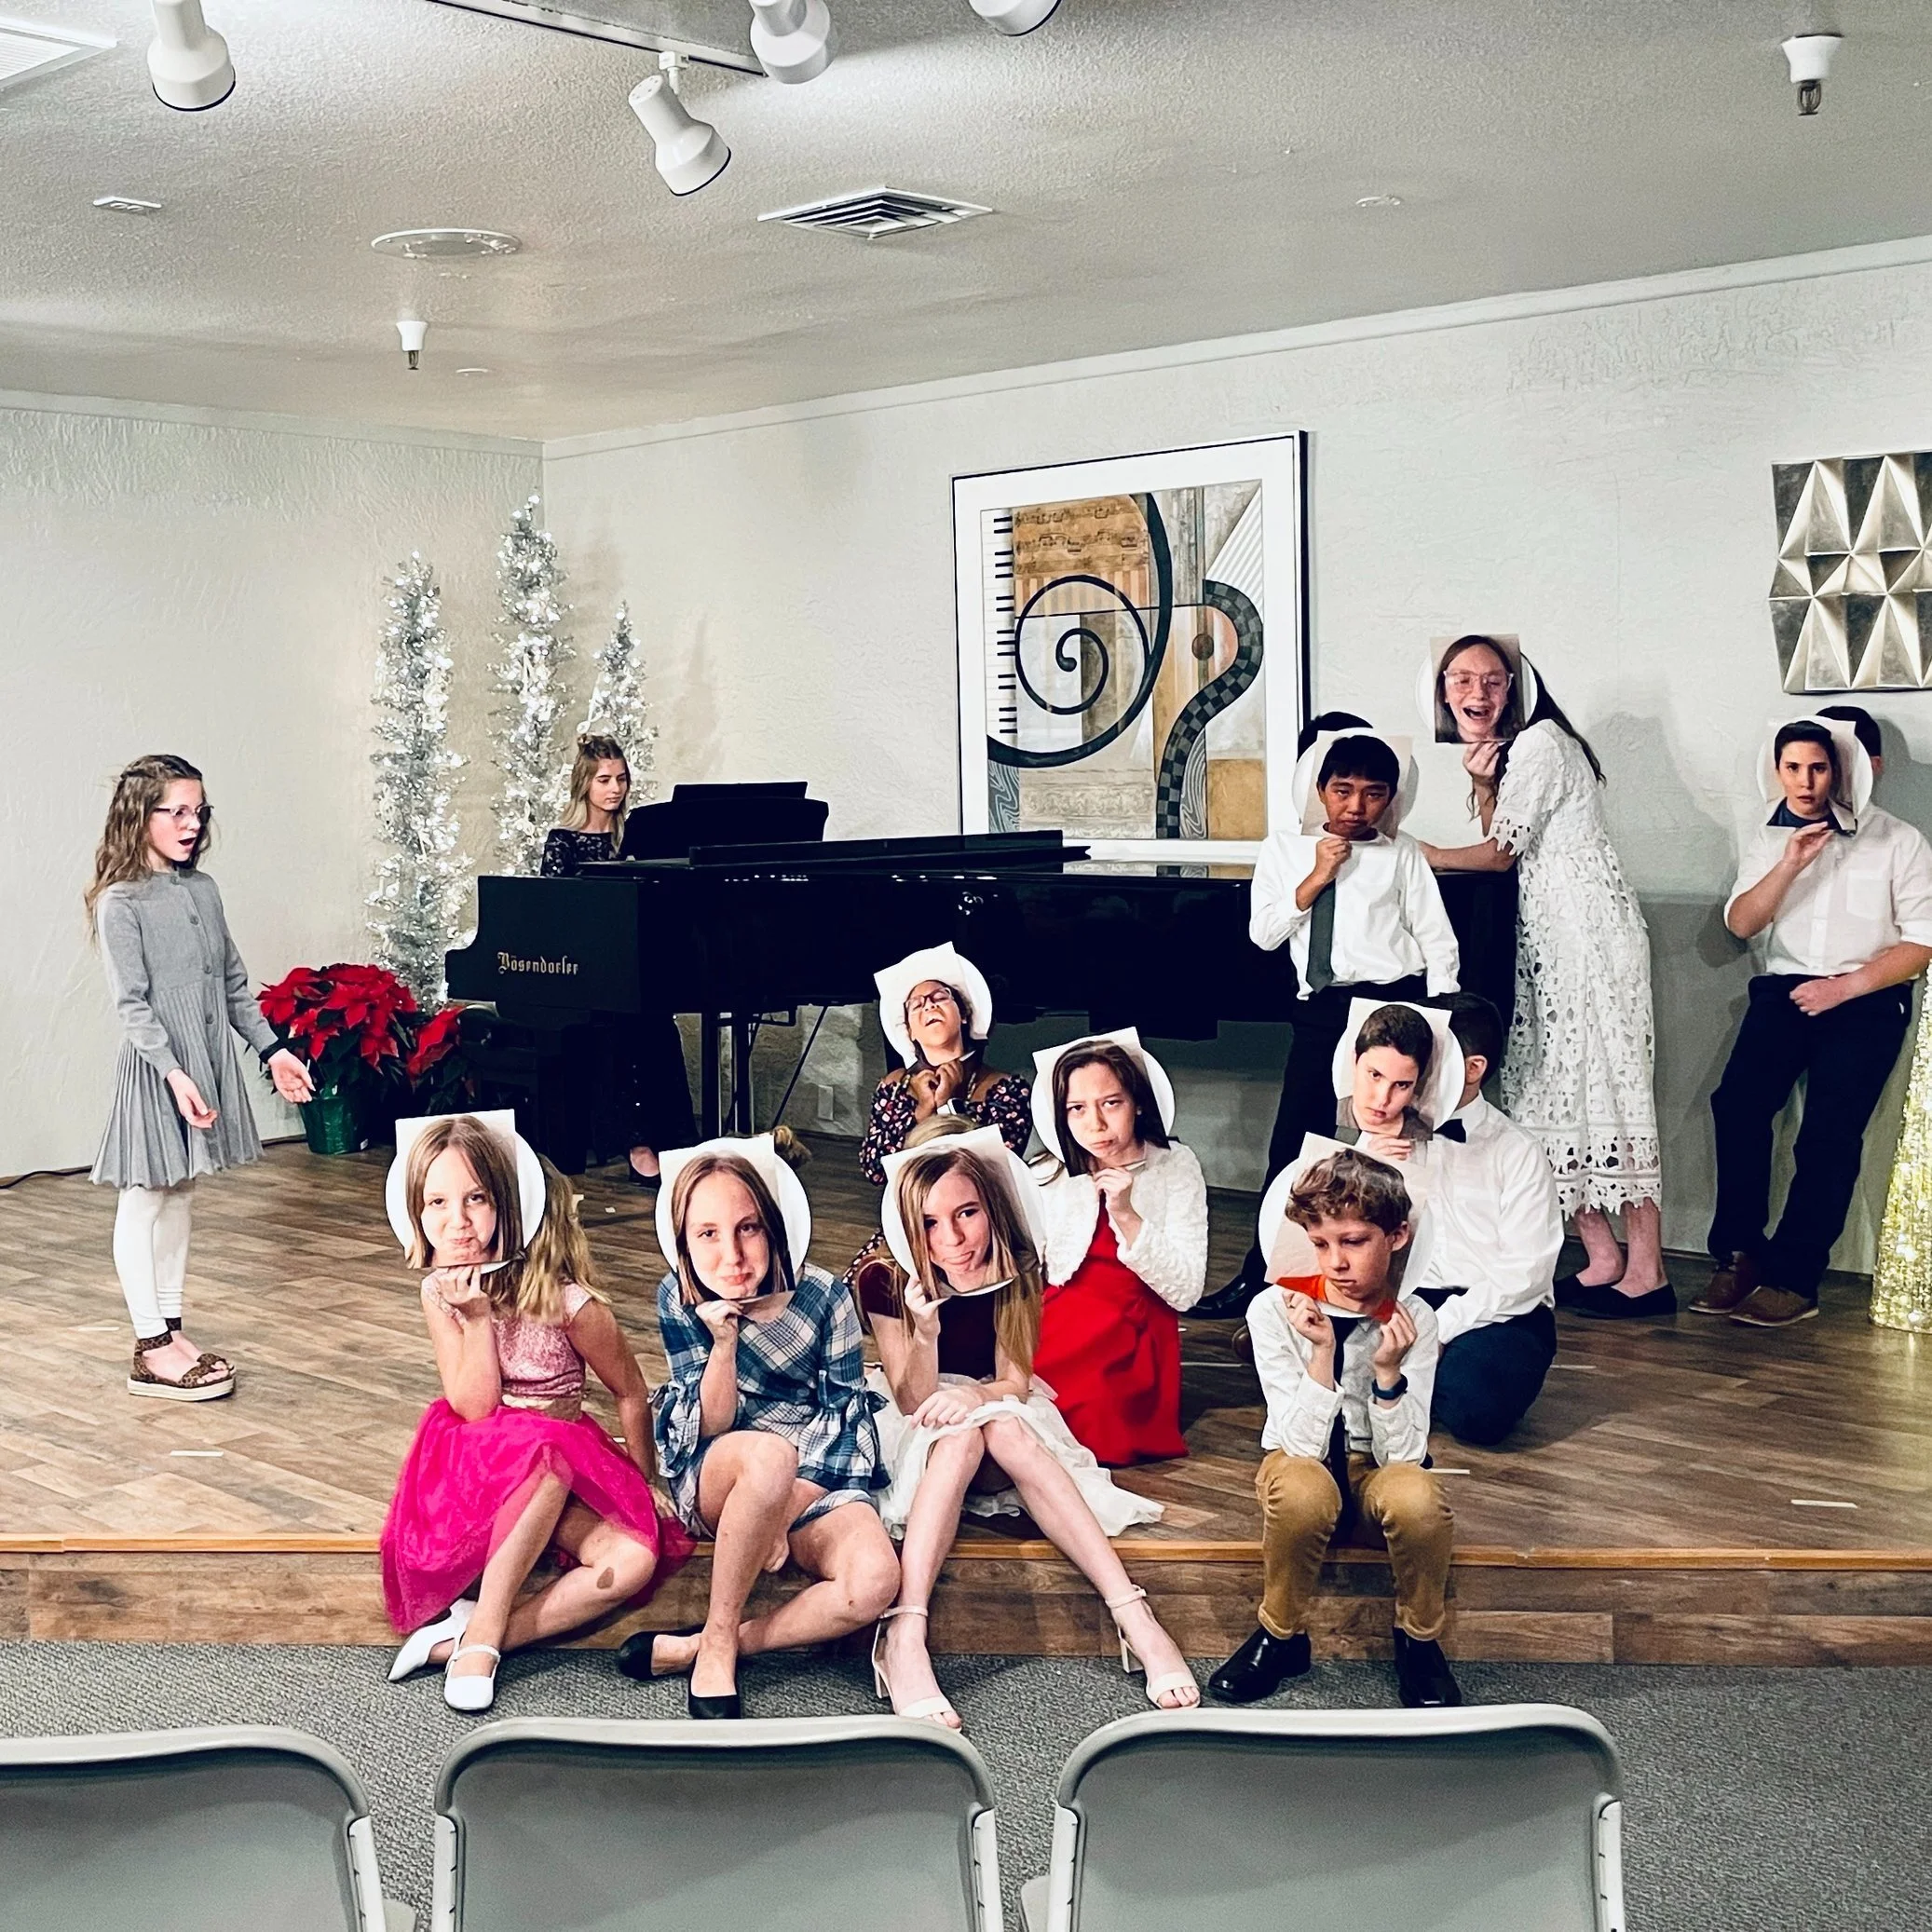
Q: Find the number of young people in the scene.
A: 12